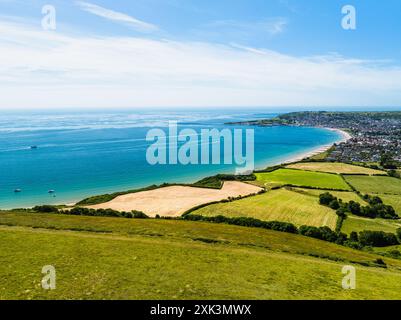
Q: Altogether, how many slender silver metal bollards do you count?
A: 0